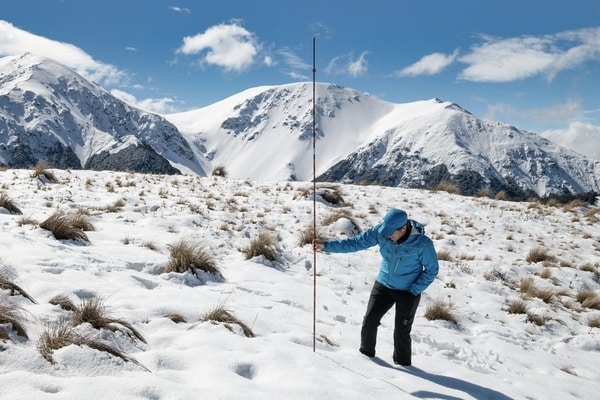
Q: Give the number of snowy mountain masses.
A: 3